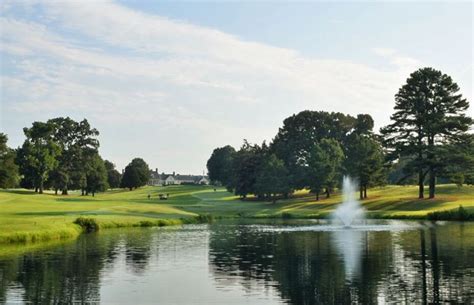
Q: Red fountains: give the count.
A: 0